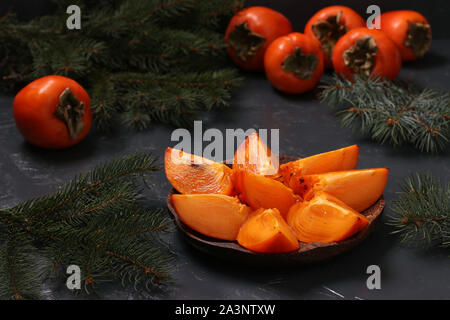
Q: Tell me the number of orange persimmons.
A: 6